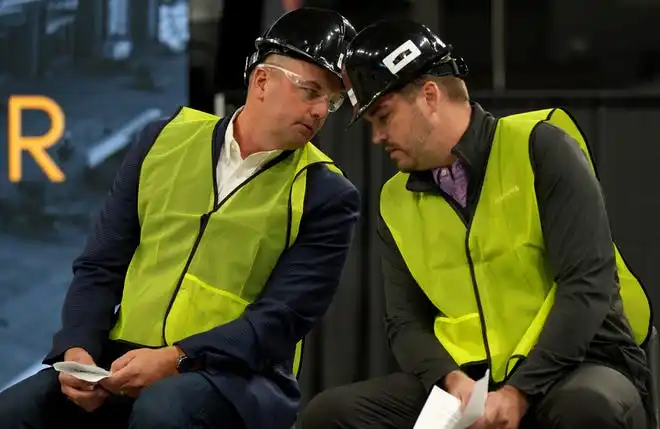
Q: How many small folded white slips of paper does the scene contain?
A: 2